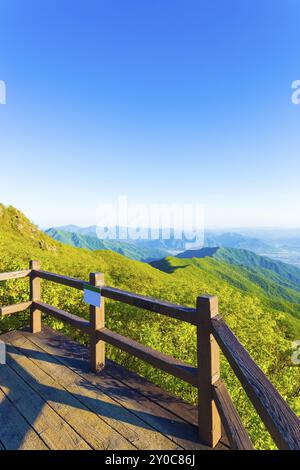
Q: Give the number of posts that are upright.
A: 3